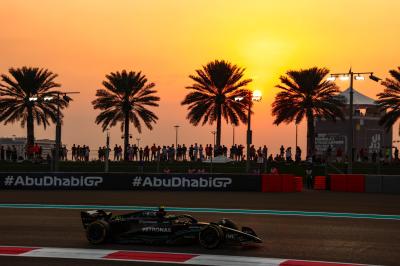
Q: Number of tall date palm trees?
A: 5